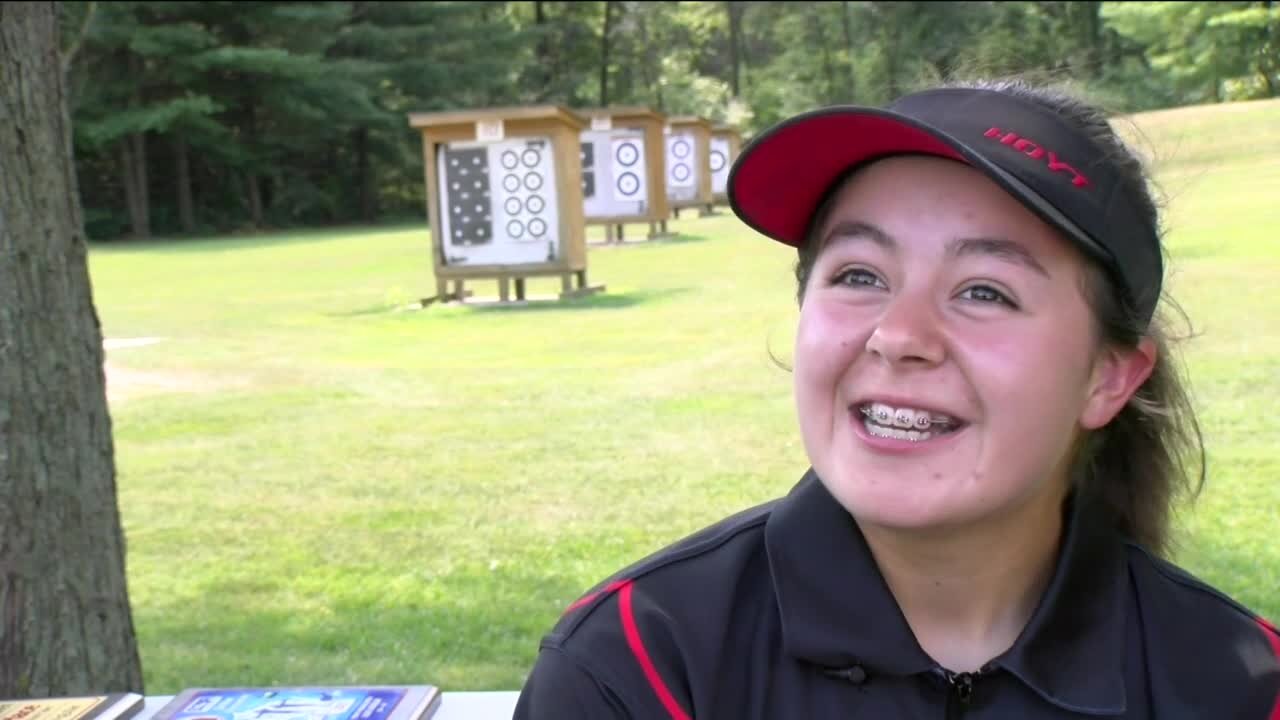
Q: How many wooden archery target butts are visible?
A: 4